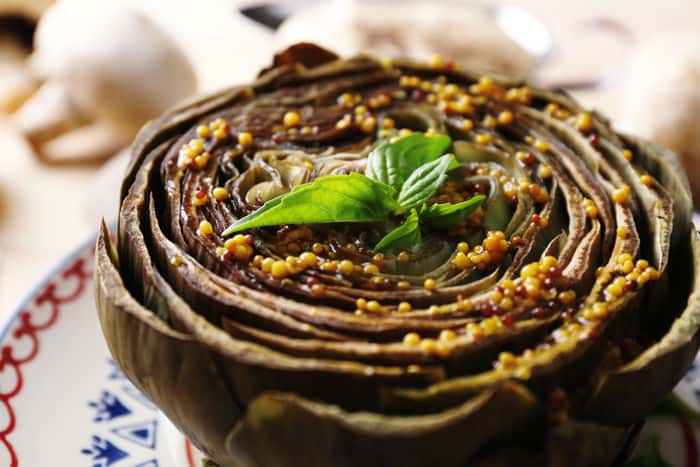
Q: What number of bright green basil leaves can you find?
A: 5